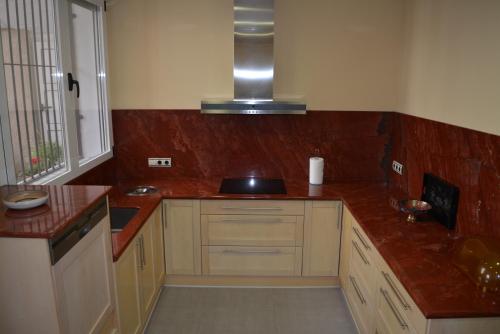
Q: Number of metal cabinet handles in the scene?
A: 12